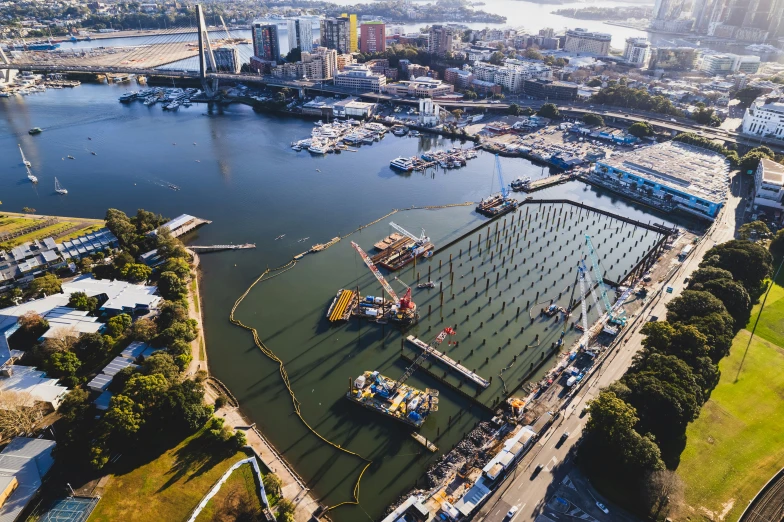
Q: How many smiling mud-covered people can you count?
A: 0